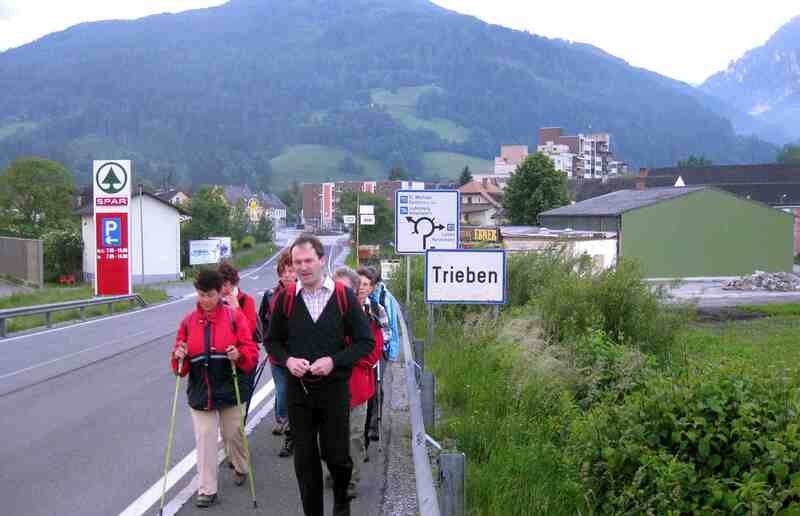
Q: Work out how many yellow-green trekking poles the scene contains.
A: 2